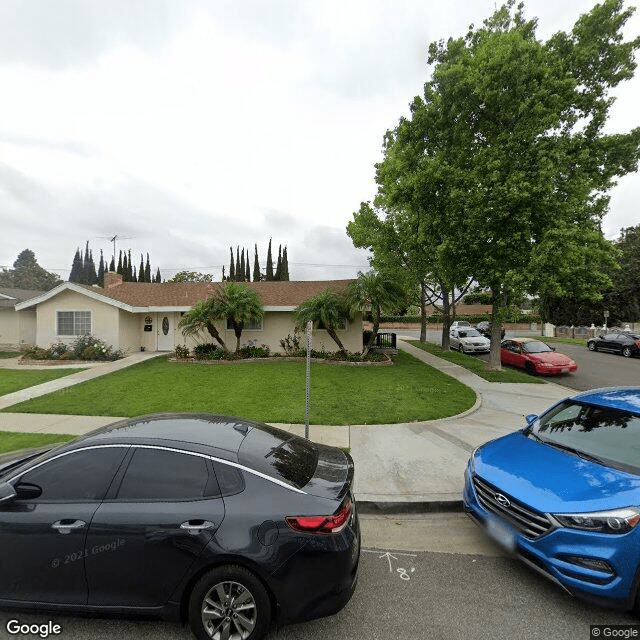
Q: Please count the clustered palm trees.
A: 4